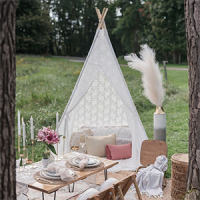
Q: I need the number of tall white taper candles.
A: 5